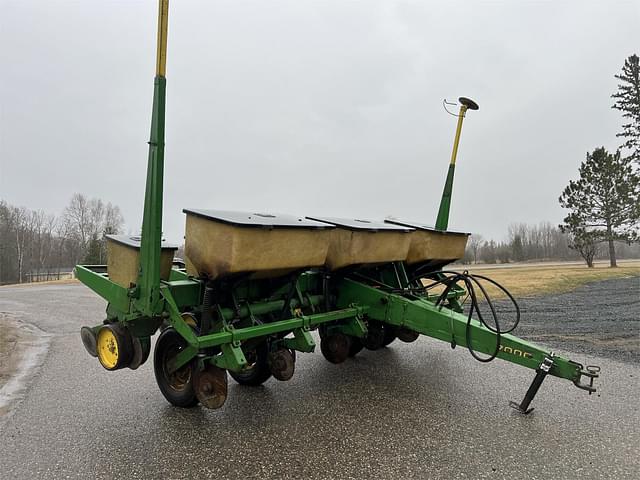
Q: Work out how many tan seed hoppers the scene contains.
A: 4